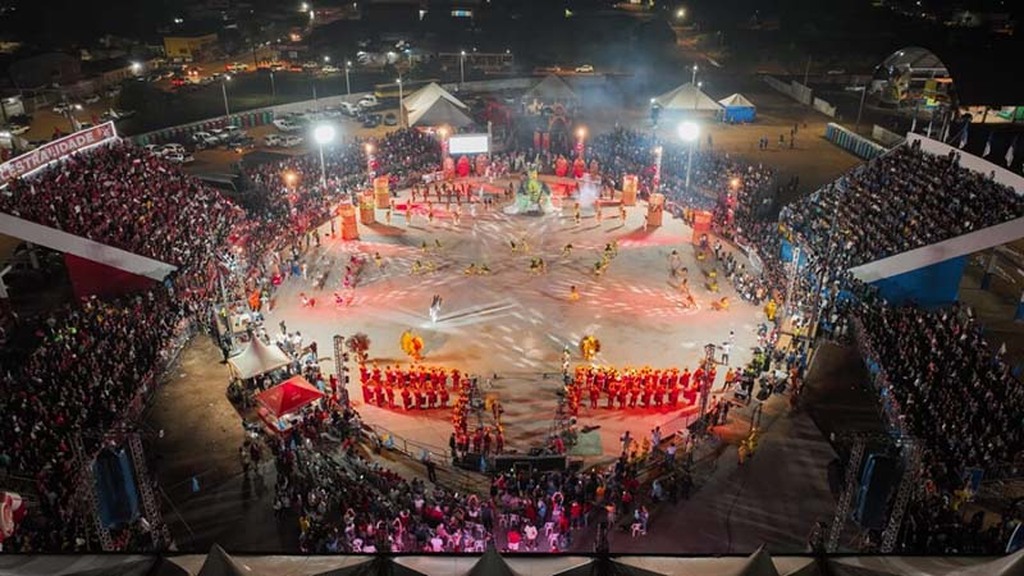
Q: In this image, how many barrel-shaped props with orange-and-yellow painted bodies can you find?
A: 6